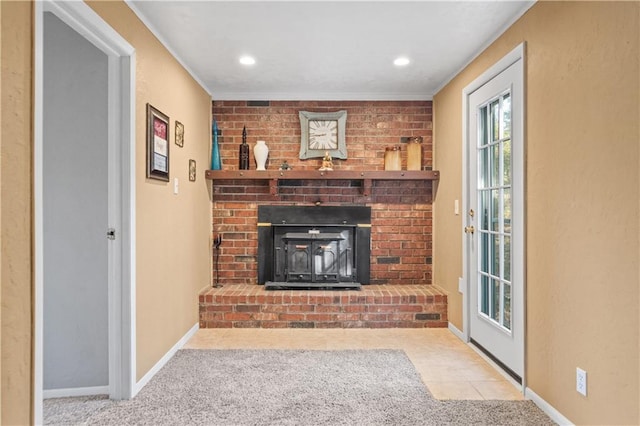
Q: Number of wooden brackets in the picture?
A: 2